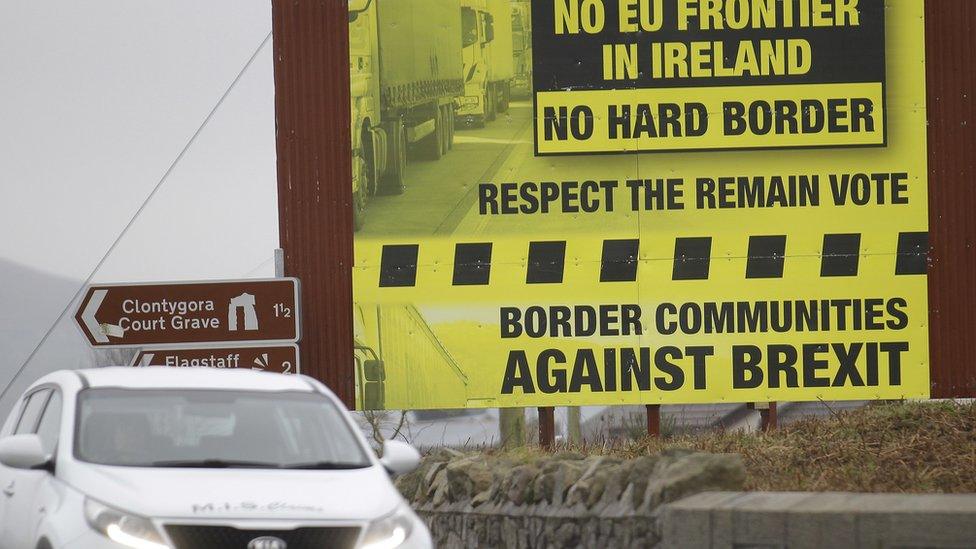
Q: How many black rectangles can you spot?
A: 8